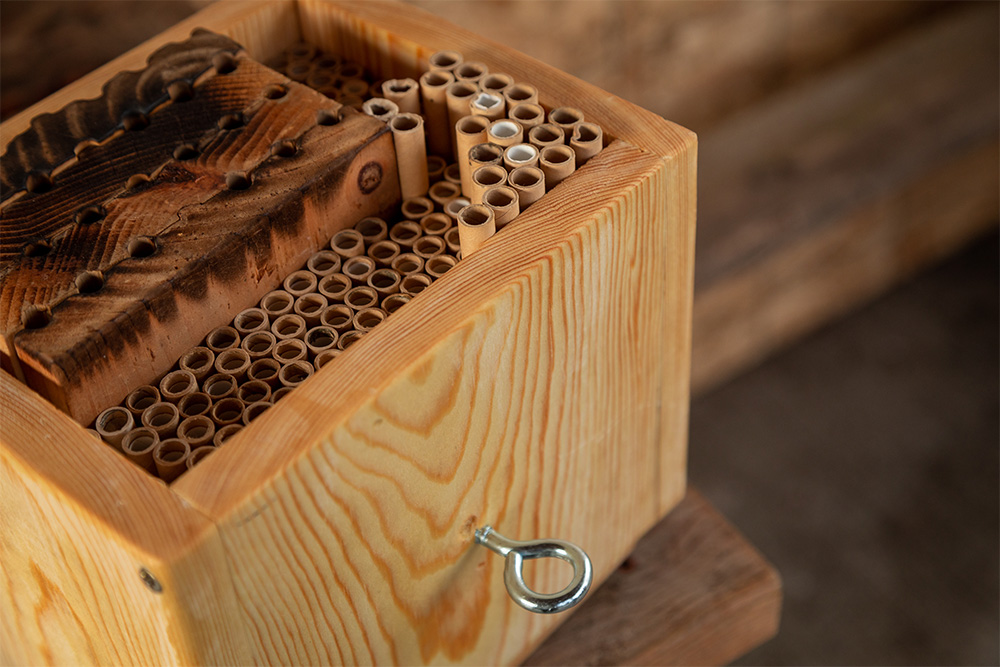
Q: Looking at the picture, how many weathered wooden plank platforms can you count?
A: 1